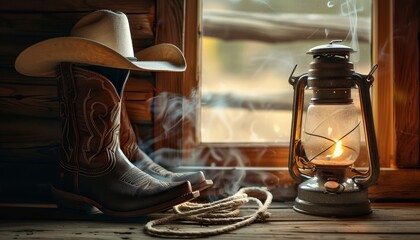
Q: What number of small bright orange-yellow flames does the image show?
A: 1